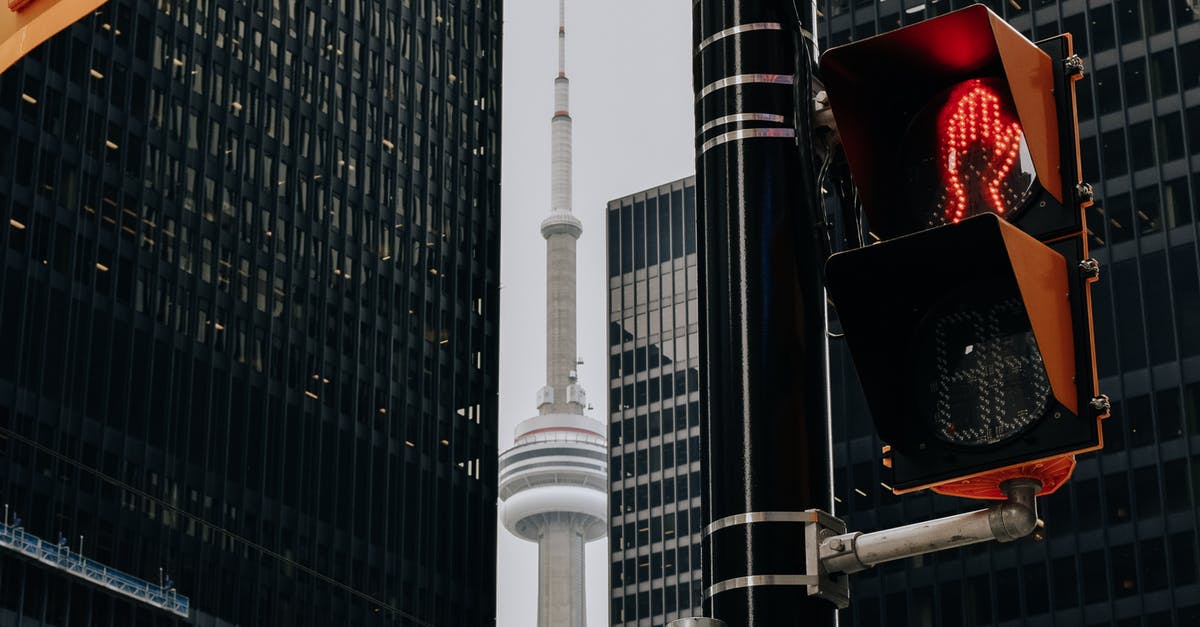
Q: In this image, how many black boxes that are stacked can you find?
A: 2